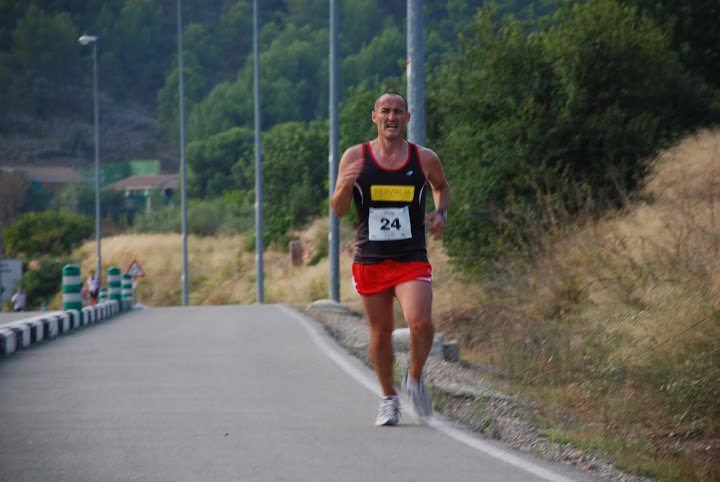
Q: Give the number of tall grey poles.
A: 5